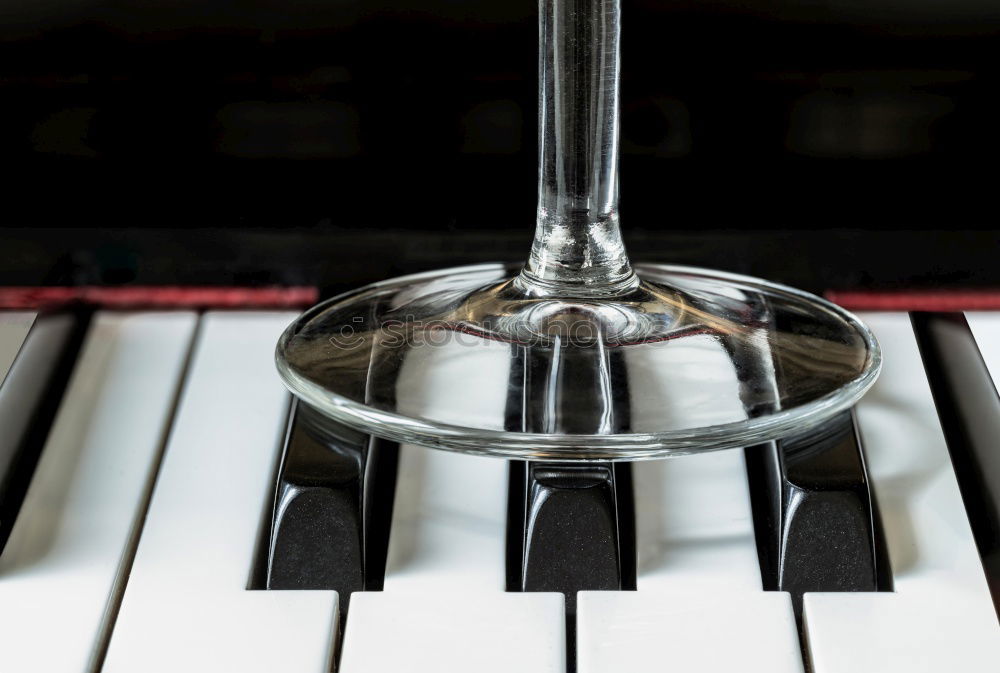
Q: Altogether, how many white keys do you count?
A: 7